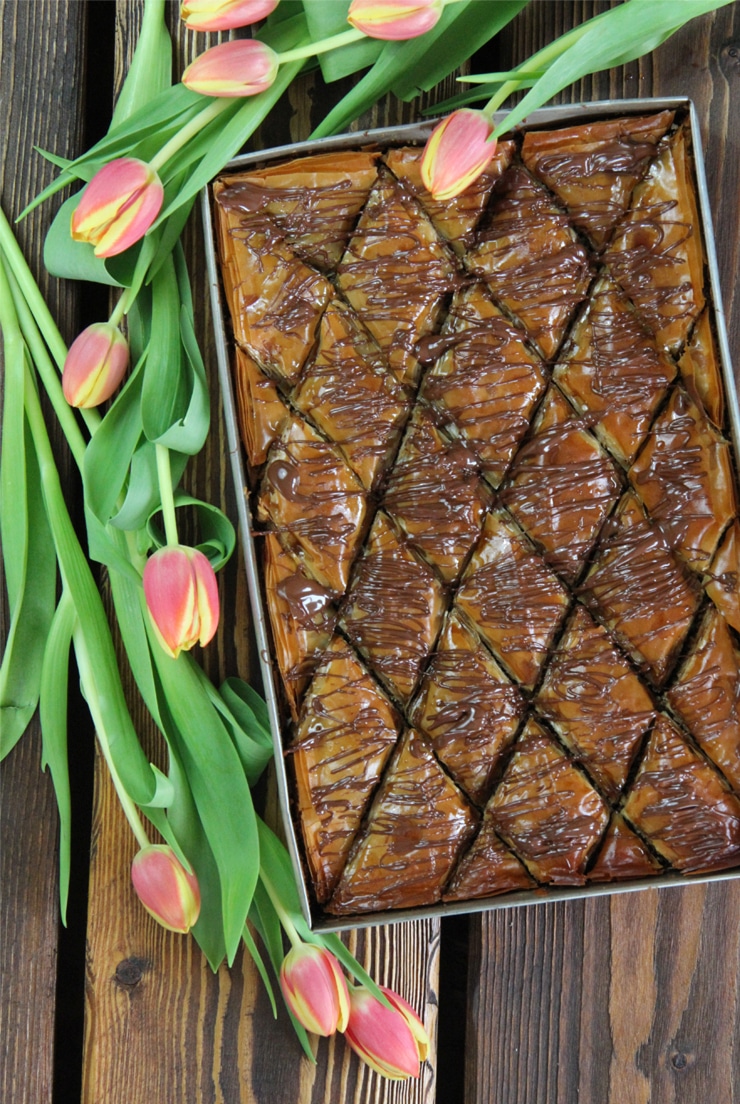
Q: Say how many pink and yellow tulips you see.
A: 10